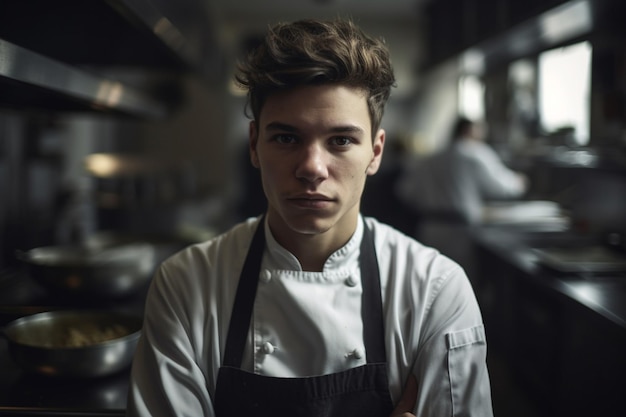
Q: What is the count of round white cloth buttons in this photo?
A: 4